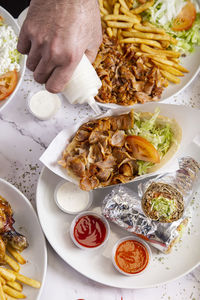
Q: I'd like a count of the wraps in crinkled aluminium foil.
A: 2